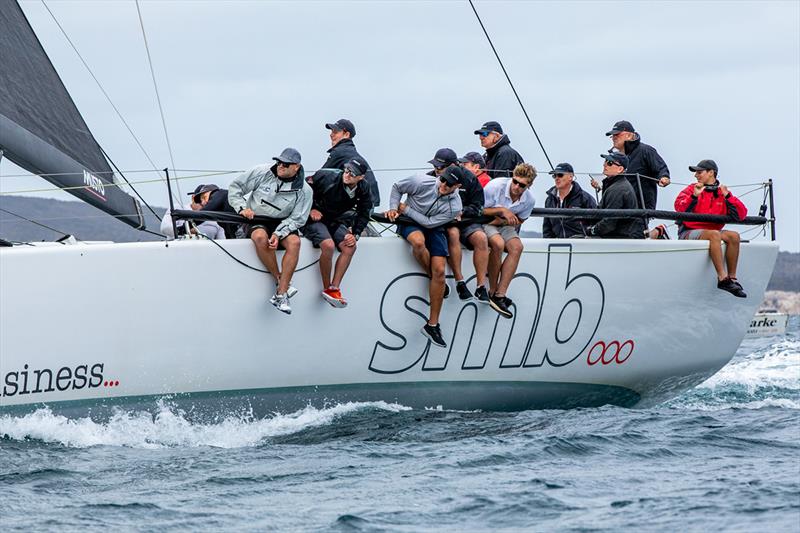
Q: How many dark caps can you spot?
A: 13